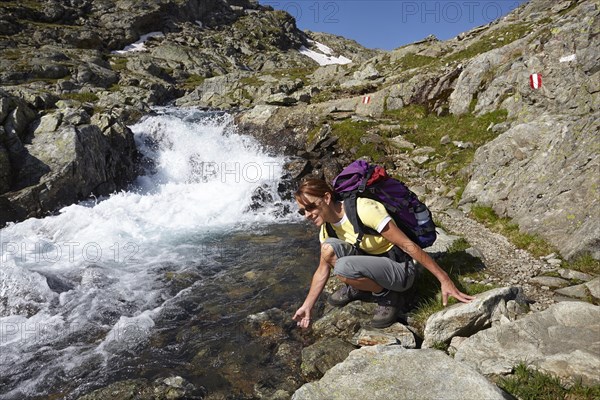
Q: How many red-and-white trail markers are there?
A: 2